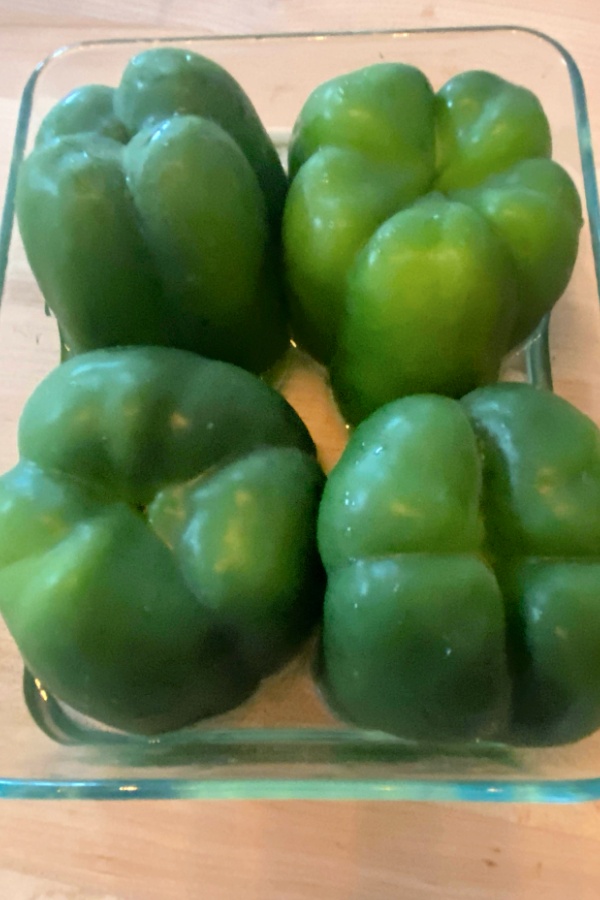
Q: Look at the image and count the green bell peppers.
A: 4